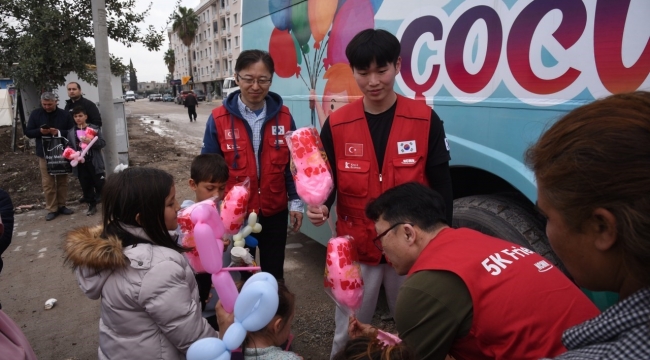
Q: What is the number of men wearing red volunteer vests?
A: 3